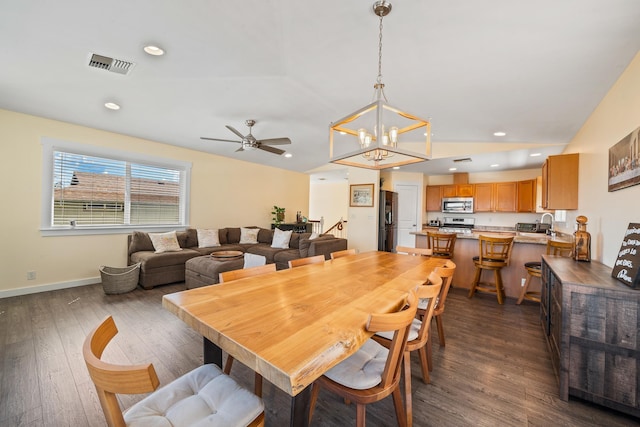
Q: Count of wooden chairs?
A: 11